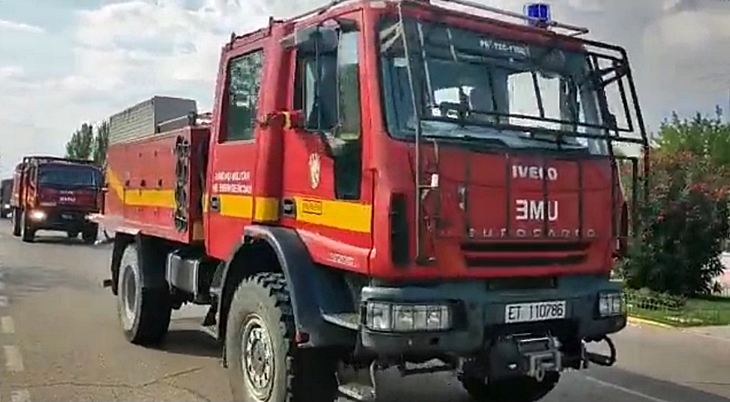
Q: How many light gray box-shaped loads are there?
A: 1